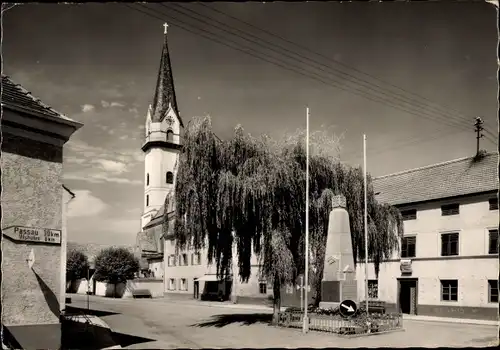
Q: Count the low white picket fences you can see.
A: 1